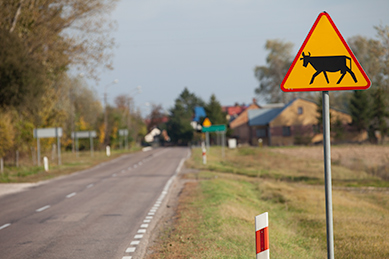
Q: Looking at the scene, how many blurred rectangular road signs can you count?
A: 4